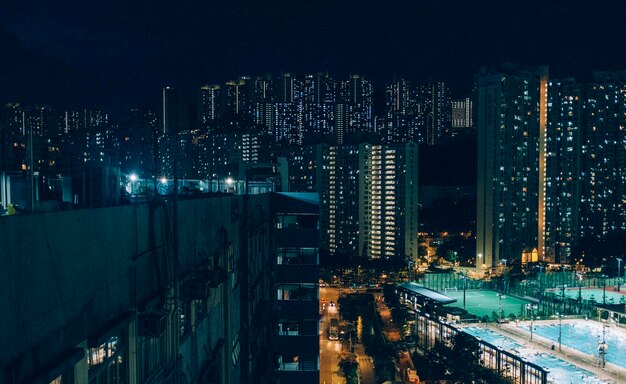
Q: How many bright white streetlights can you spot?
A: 3